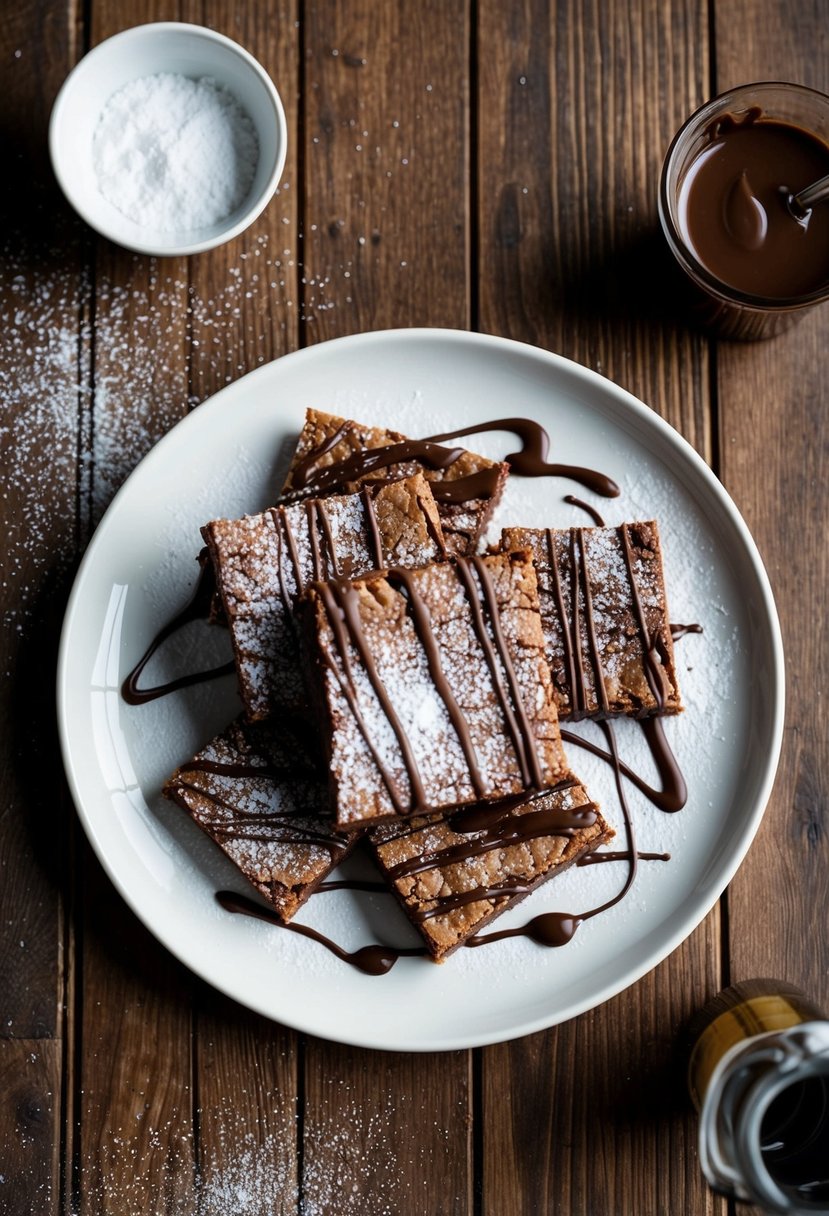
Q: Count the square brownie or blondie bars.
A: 6